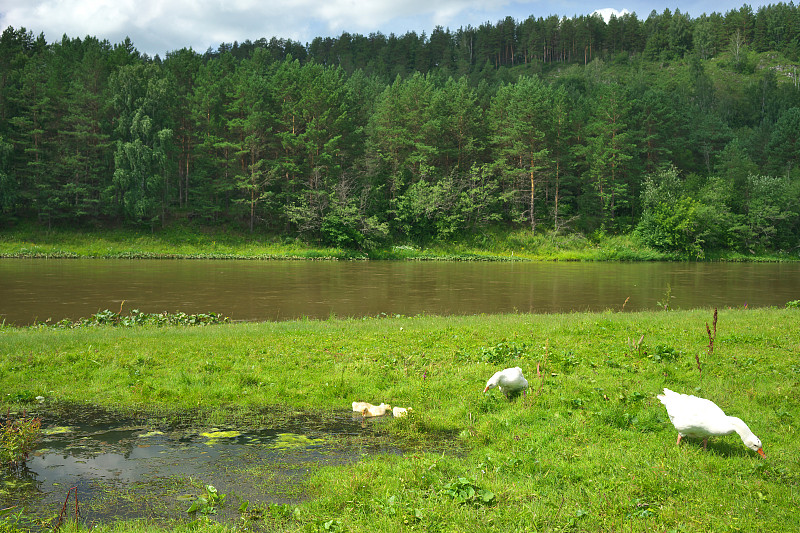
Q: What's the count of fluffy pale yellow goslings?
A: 3